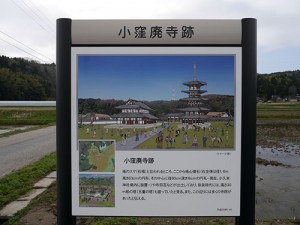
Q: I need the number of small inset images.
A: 2